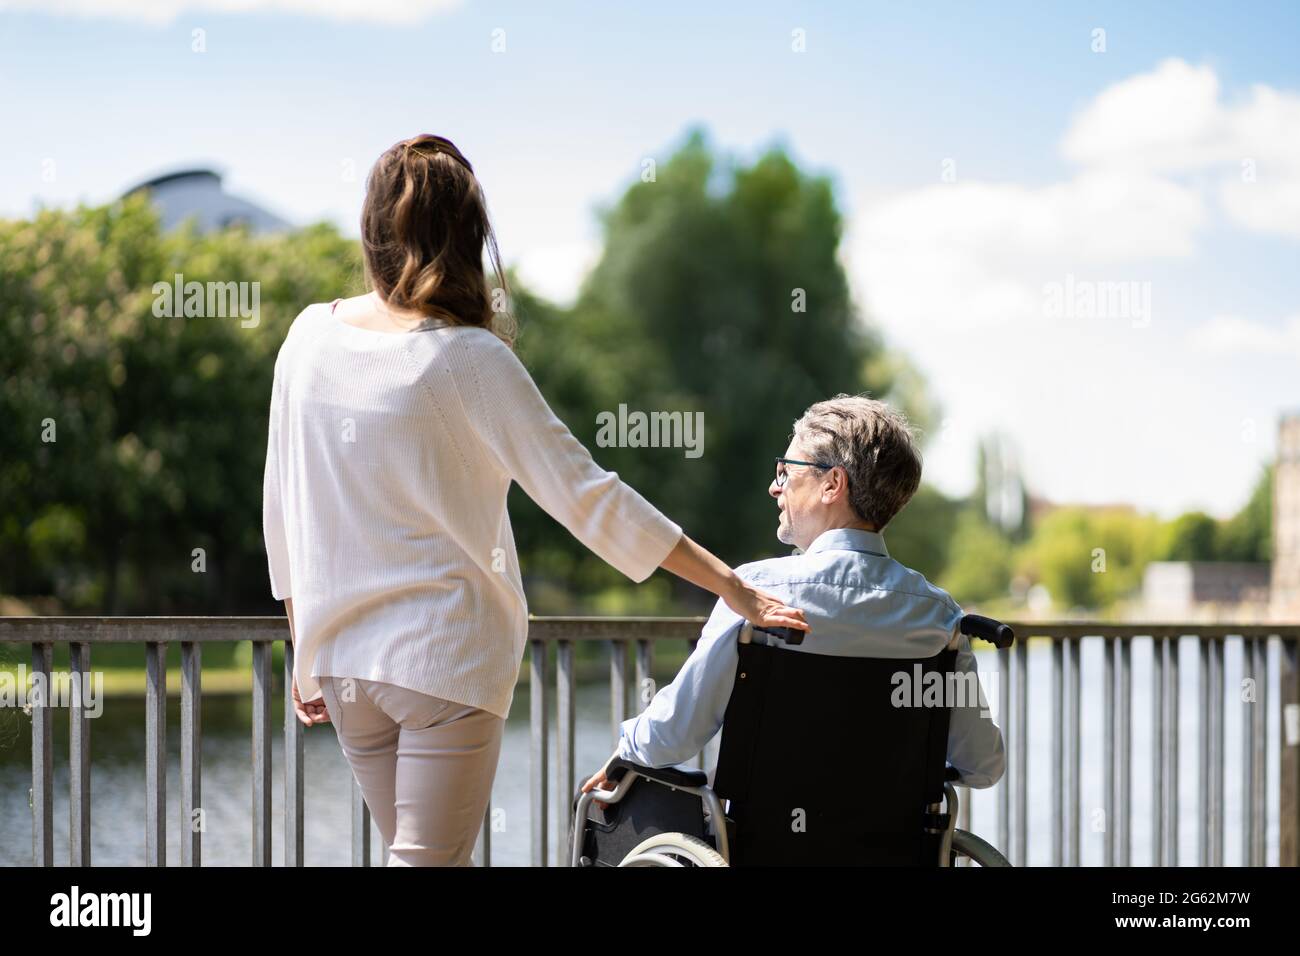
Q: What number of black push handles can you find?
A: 2